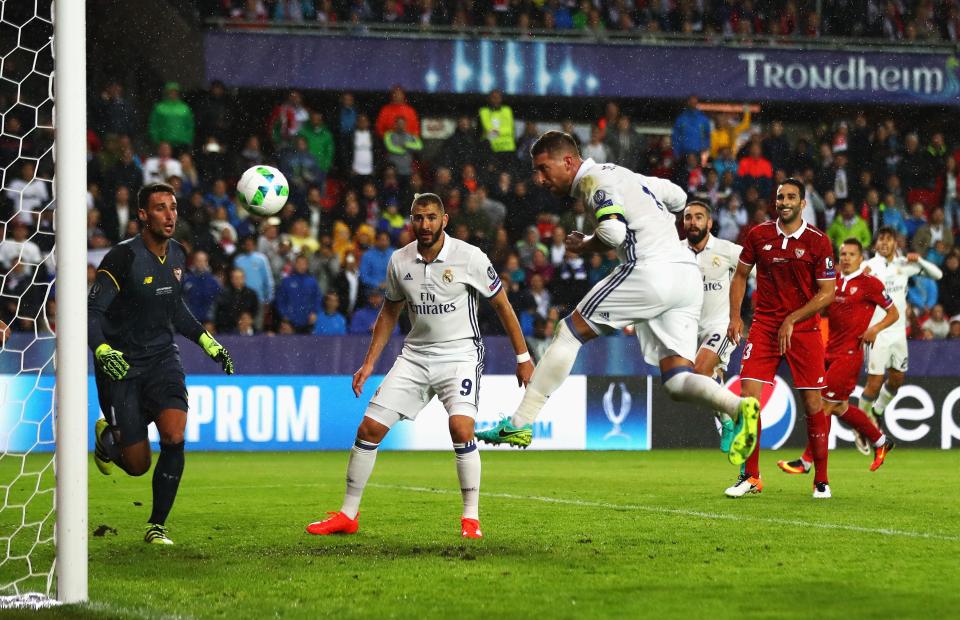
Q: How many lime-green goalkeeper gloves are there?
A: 2